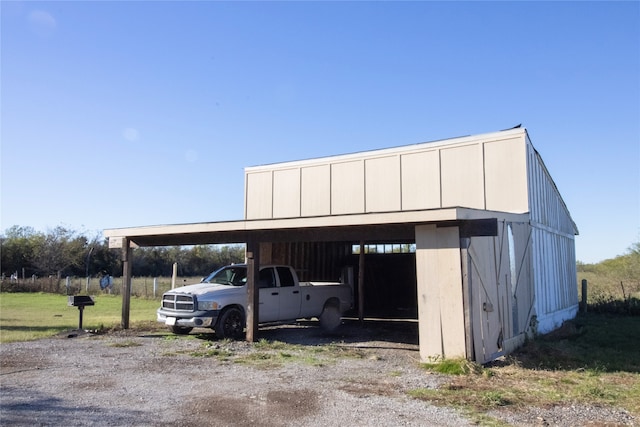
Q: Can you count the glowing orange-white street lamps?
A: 0